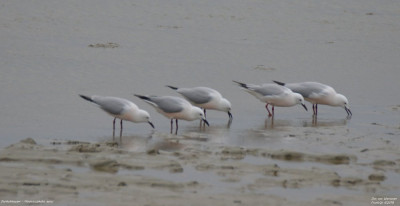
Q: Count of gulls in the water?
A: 5